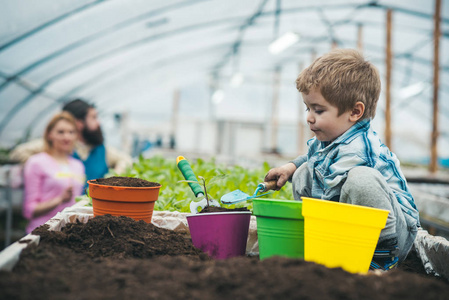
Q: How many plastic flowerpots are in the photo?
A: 4